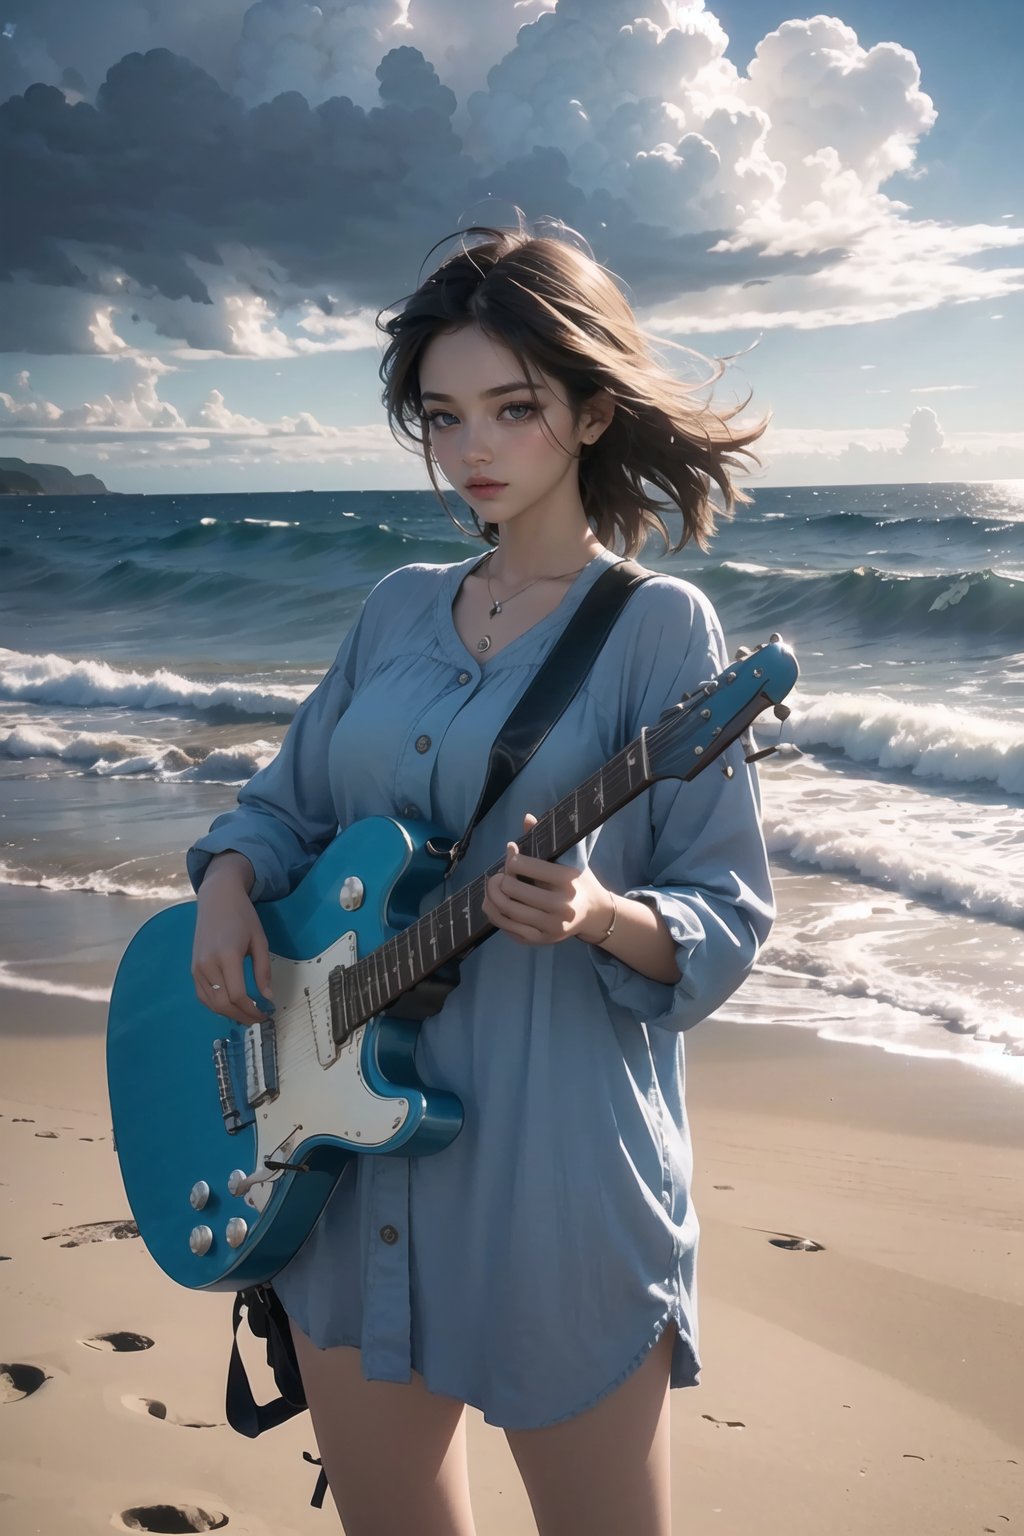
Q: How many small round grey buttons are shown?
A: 4